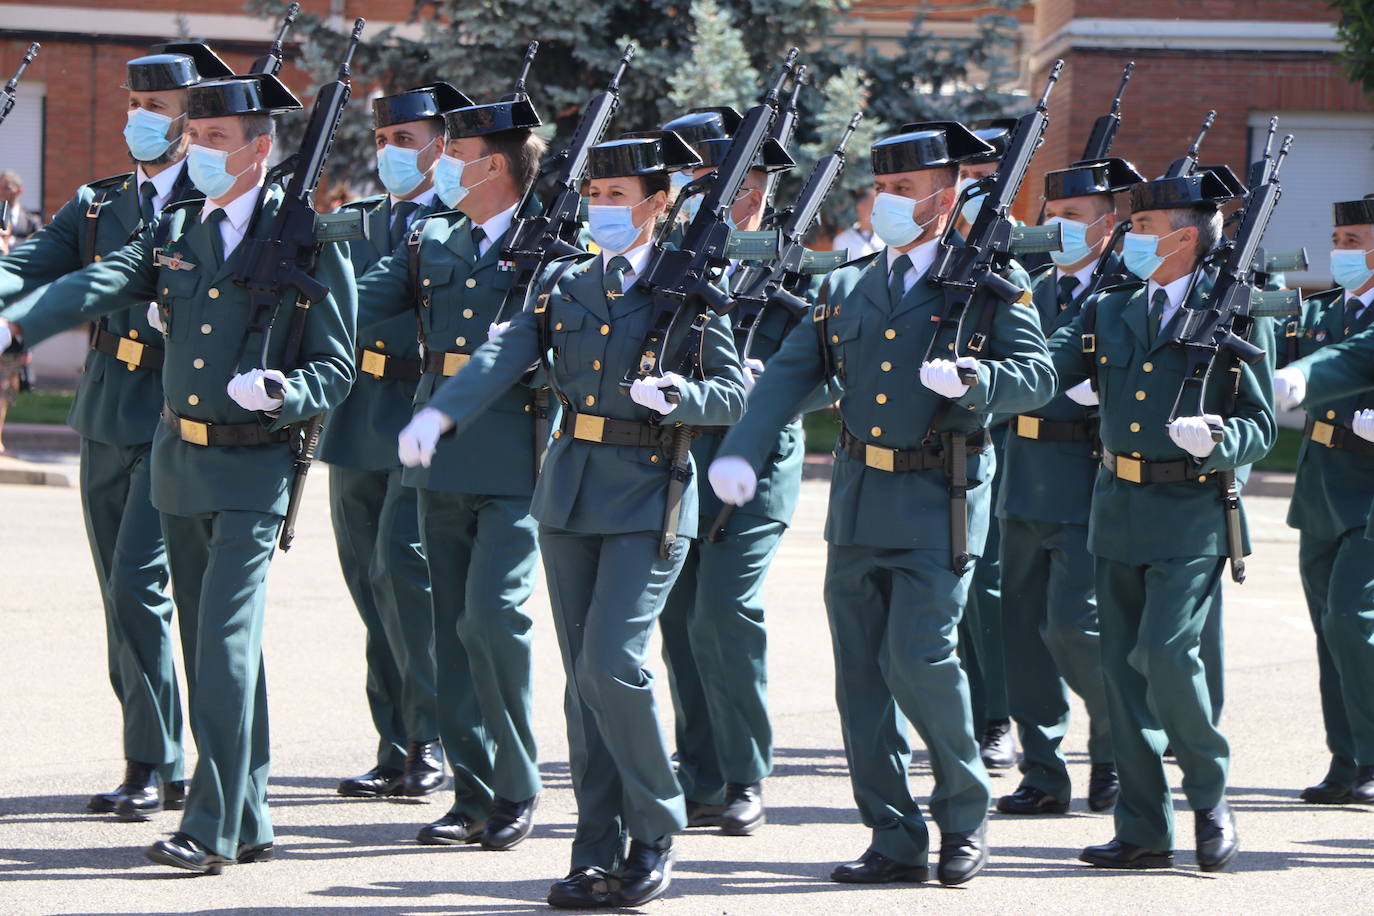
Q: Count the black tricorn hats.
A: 13